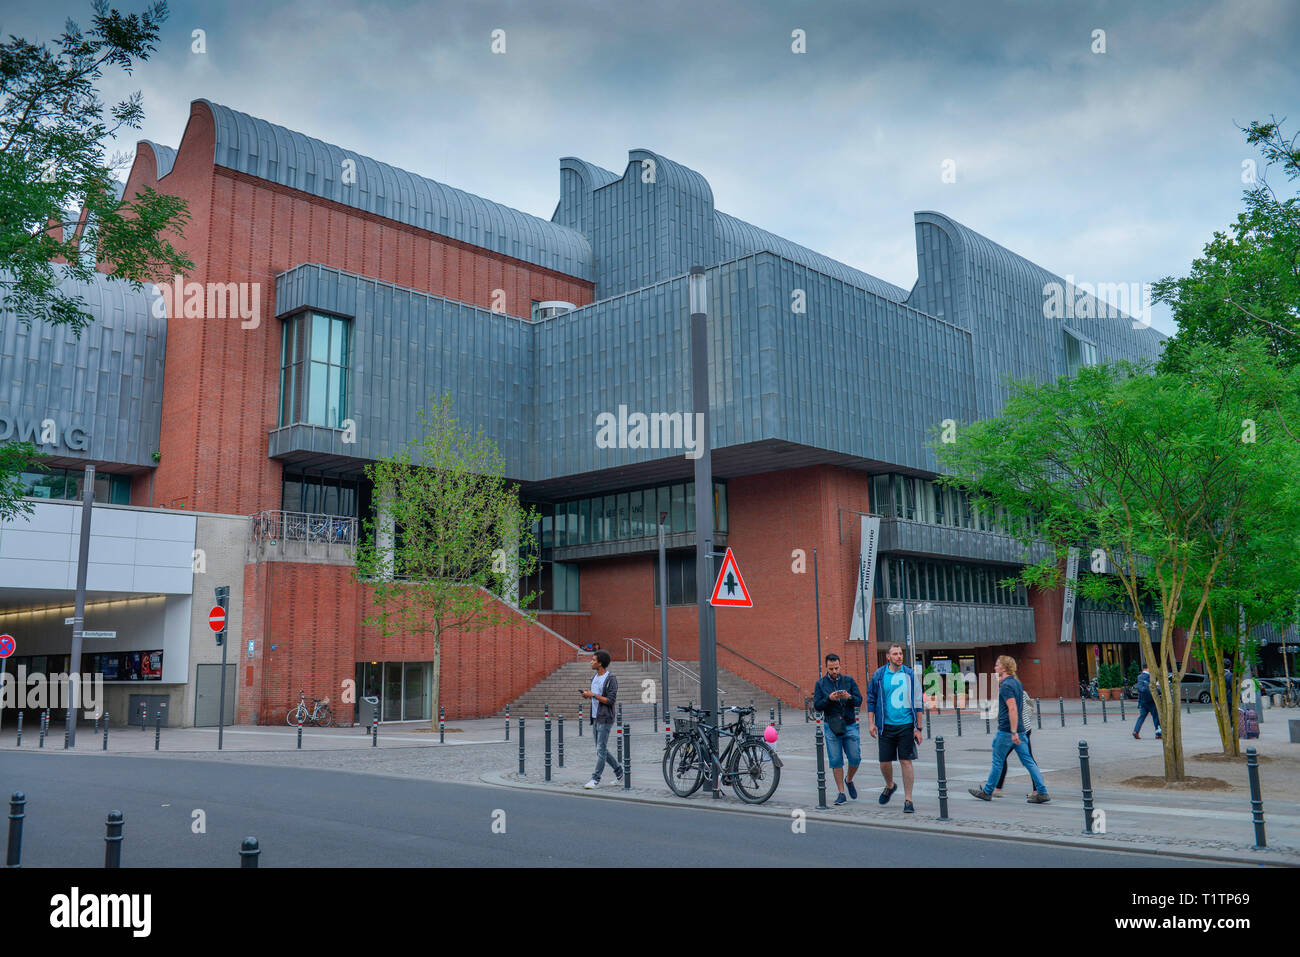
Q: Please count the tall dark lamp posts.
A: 3